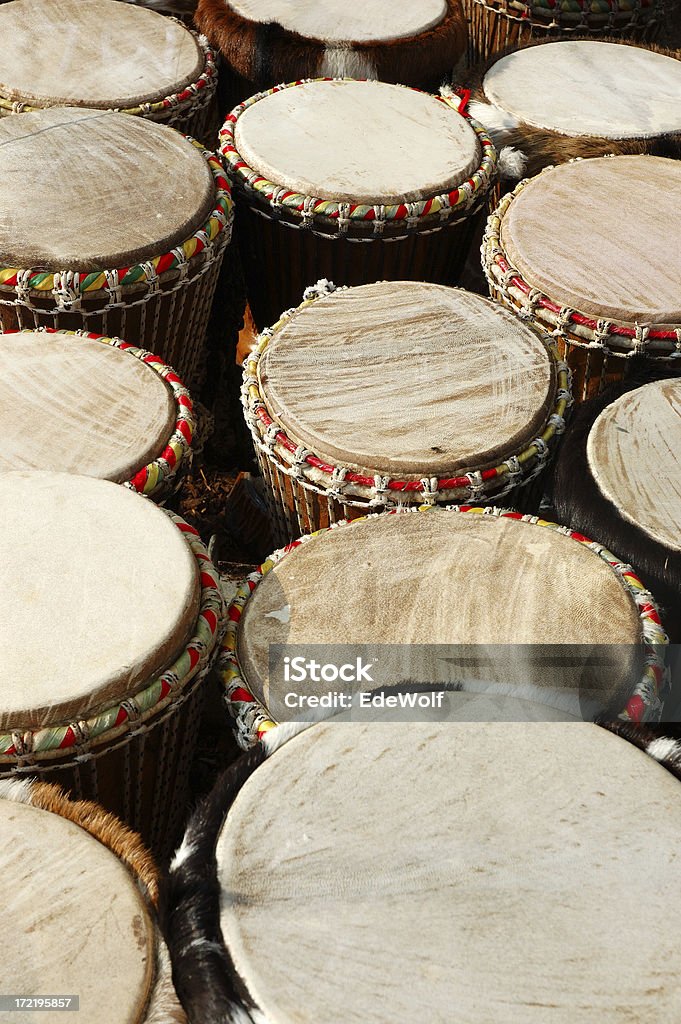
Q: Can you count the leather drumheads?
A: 13